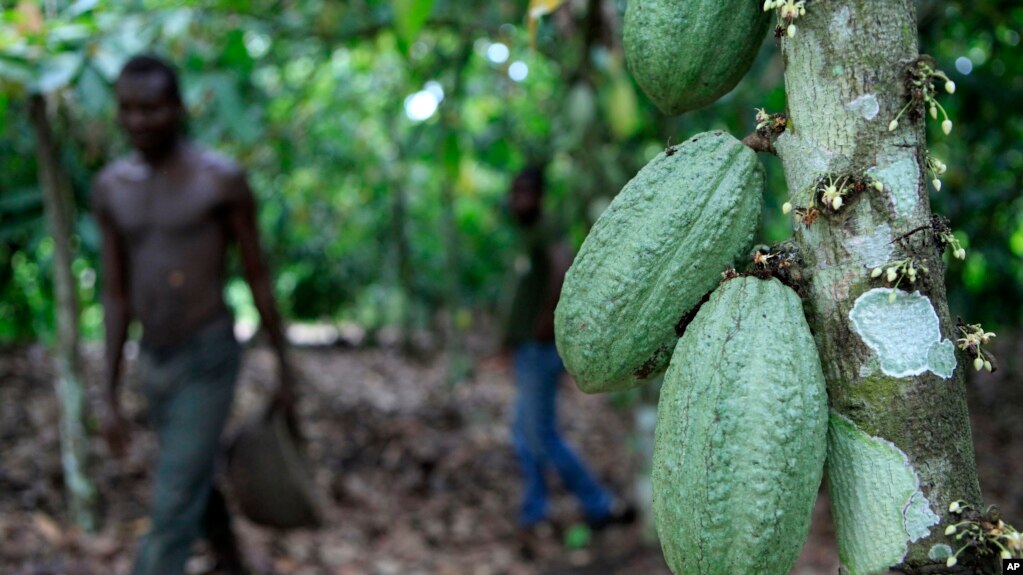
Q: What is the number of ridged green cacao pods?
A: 3